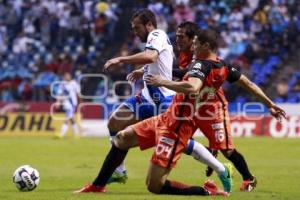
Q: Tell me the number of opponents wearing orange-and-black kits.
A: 2